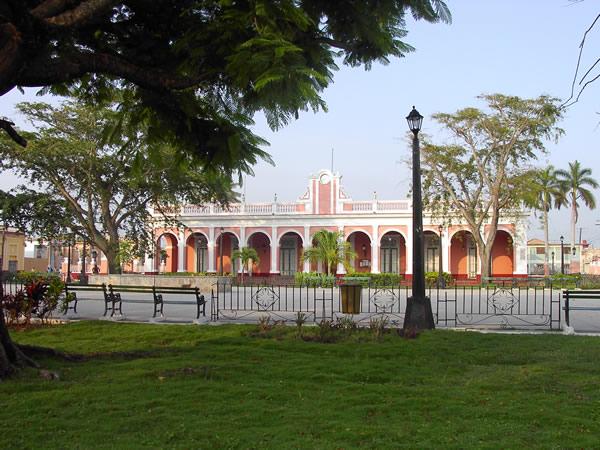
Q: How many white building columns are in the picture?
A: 12